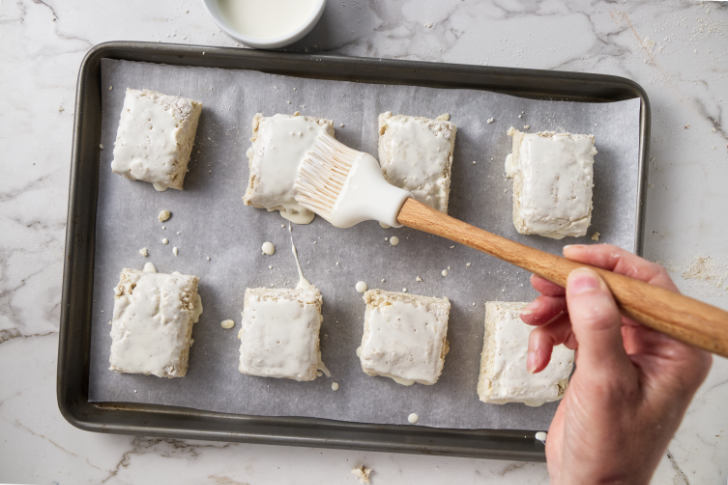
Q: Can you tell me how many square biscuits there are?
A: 8